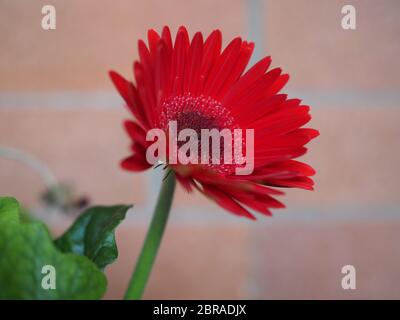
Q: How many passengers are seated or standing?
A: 0